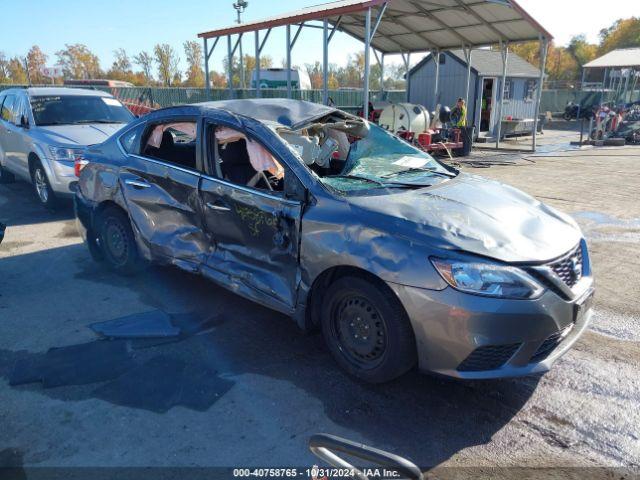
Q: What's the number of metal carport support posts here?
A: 12